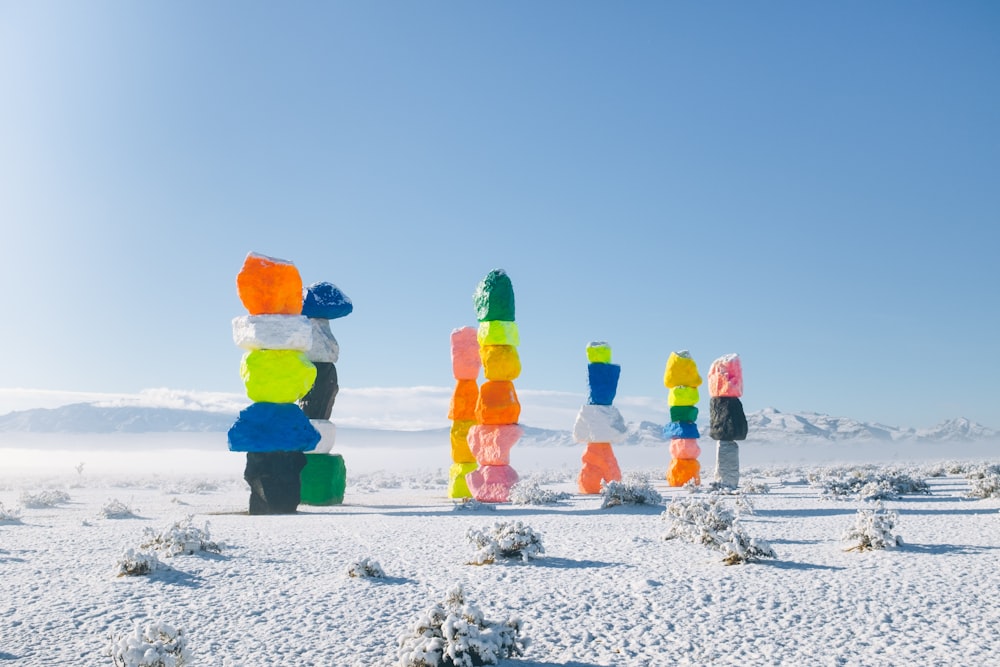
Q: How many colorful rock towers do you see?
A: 7